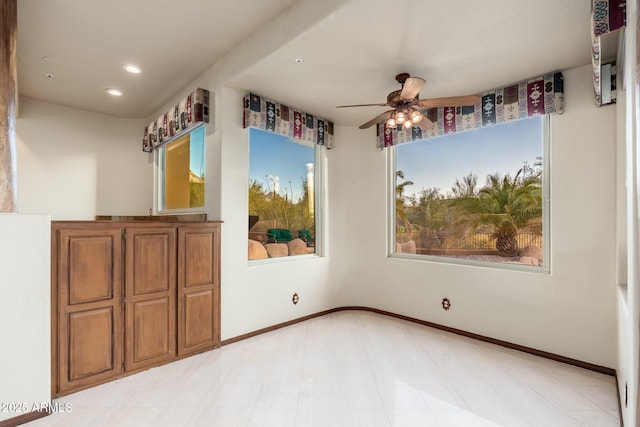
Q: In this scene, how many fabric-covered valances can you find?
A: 4